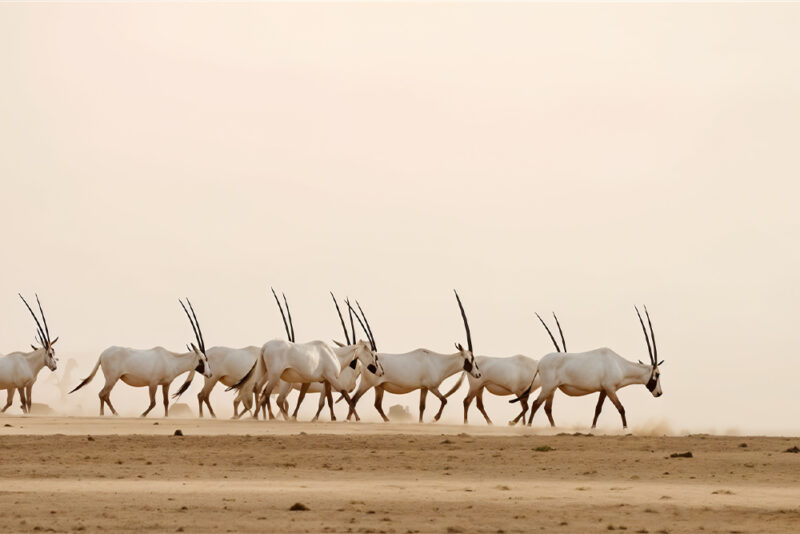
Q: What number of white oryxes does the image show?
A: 8